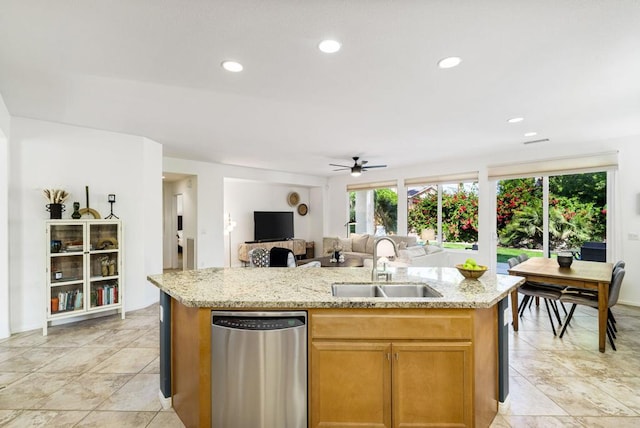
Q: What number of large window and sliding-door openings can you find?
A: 3